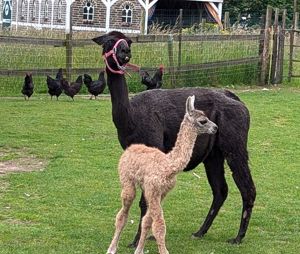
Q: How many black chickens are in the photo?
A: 5